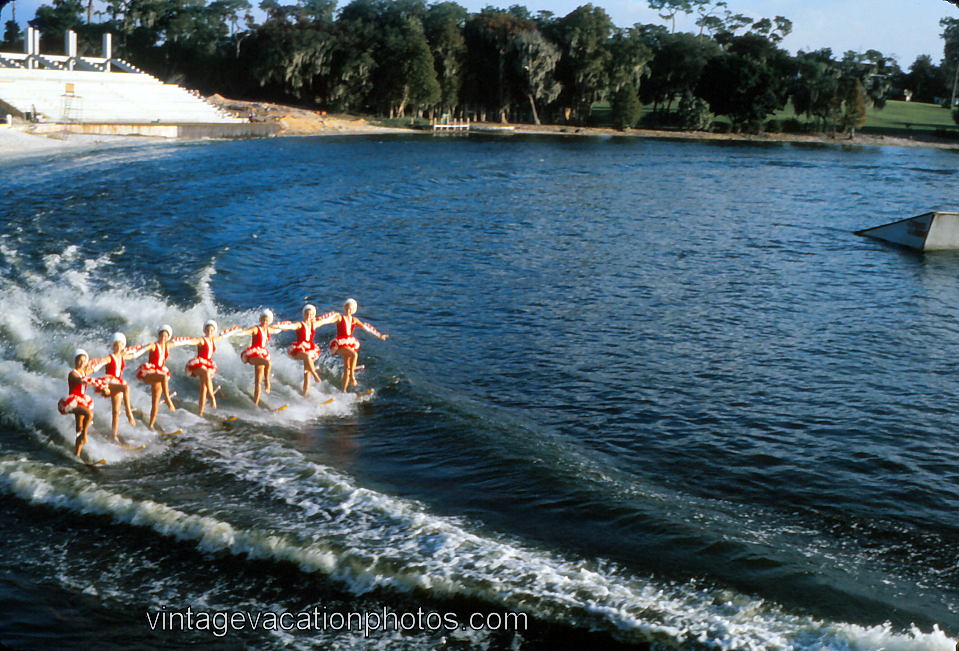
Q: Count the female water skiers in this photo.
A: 7